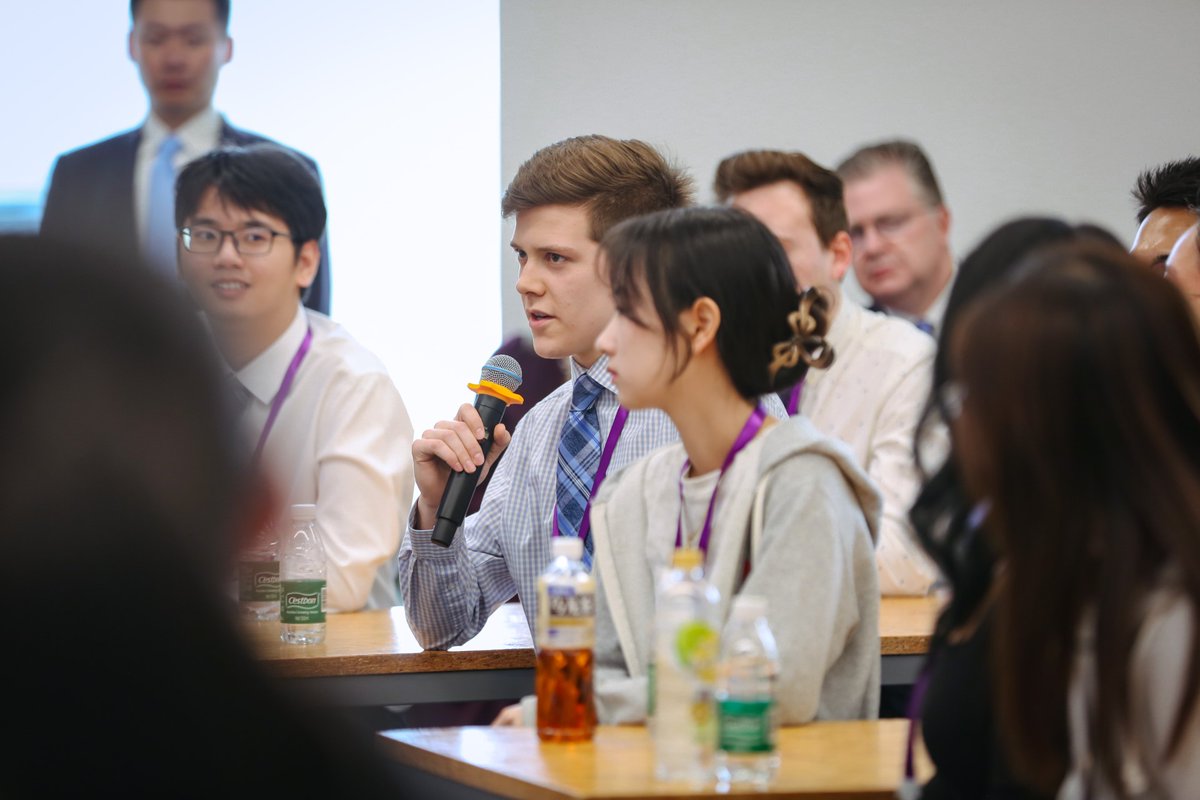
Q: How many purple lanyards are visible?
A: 5